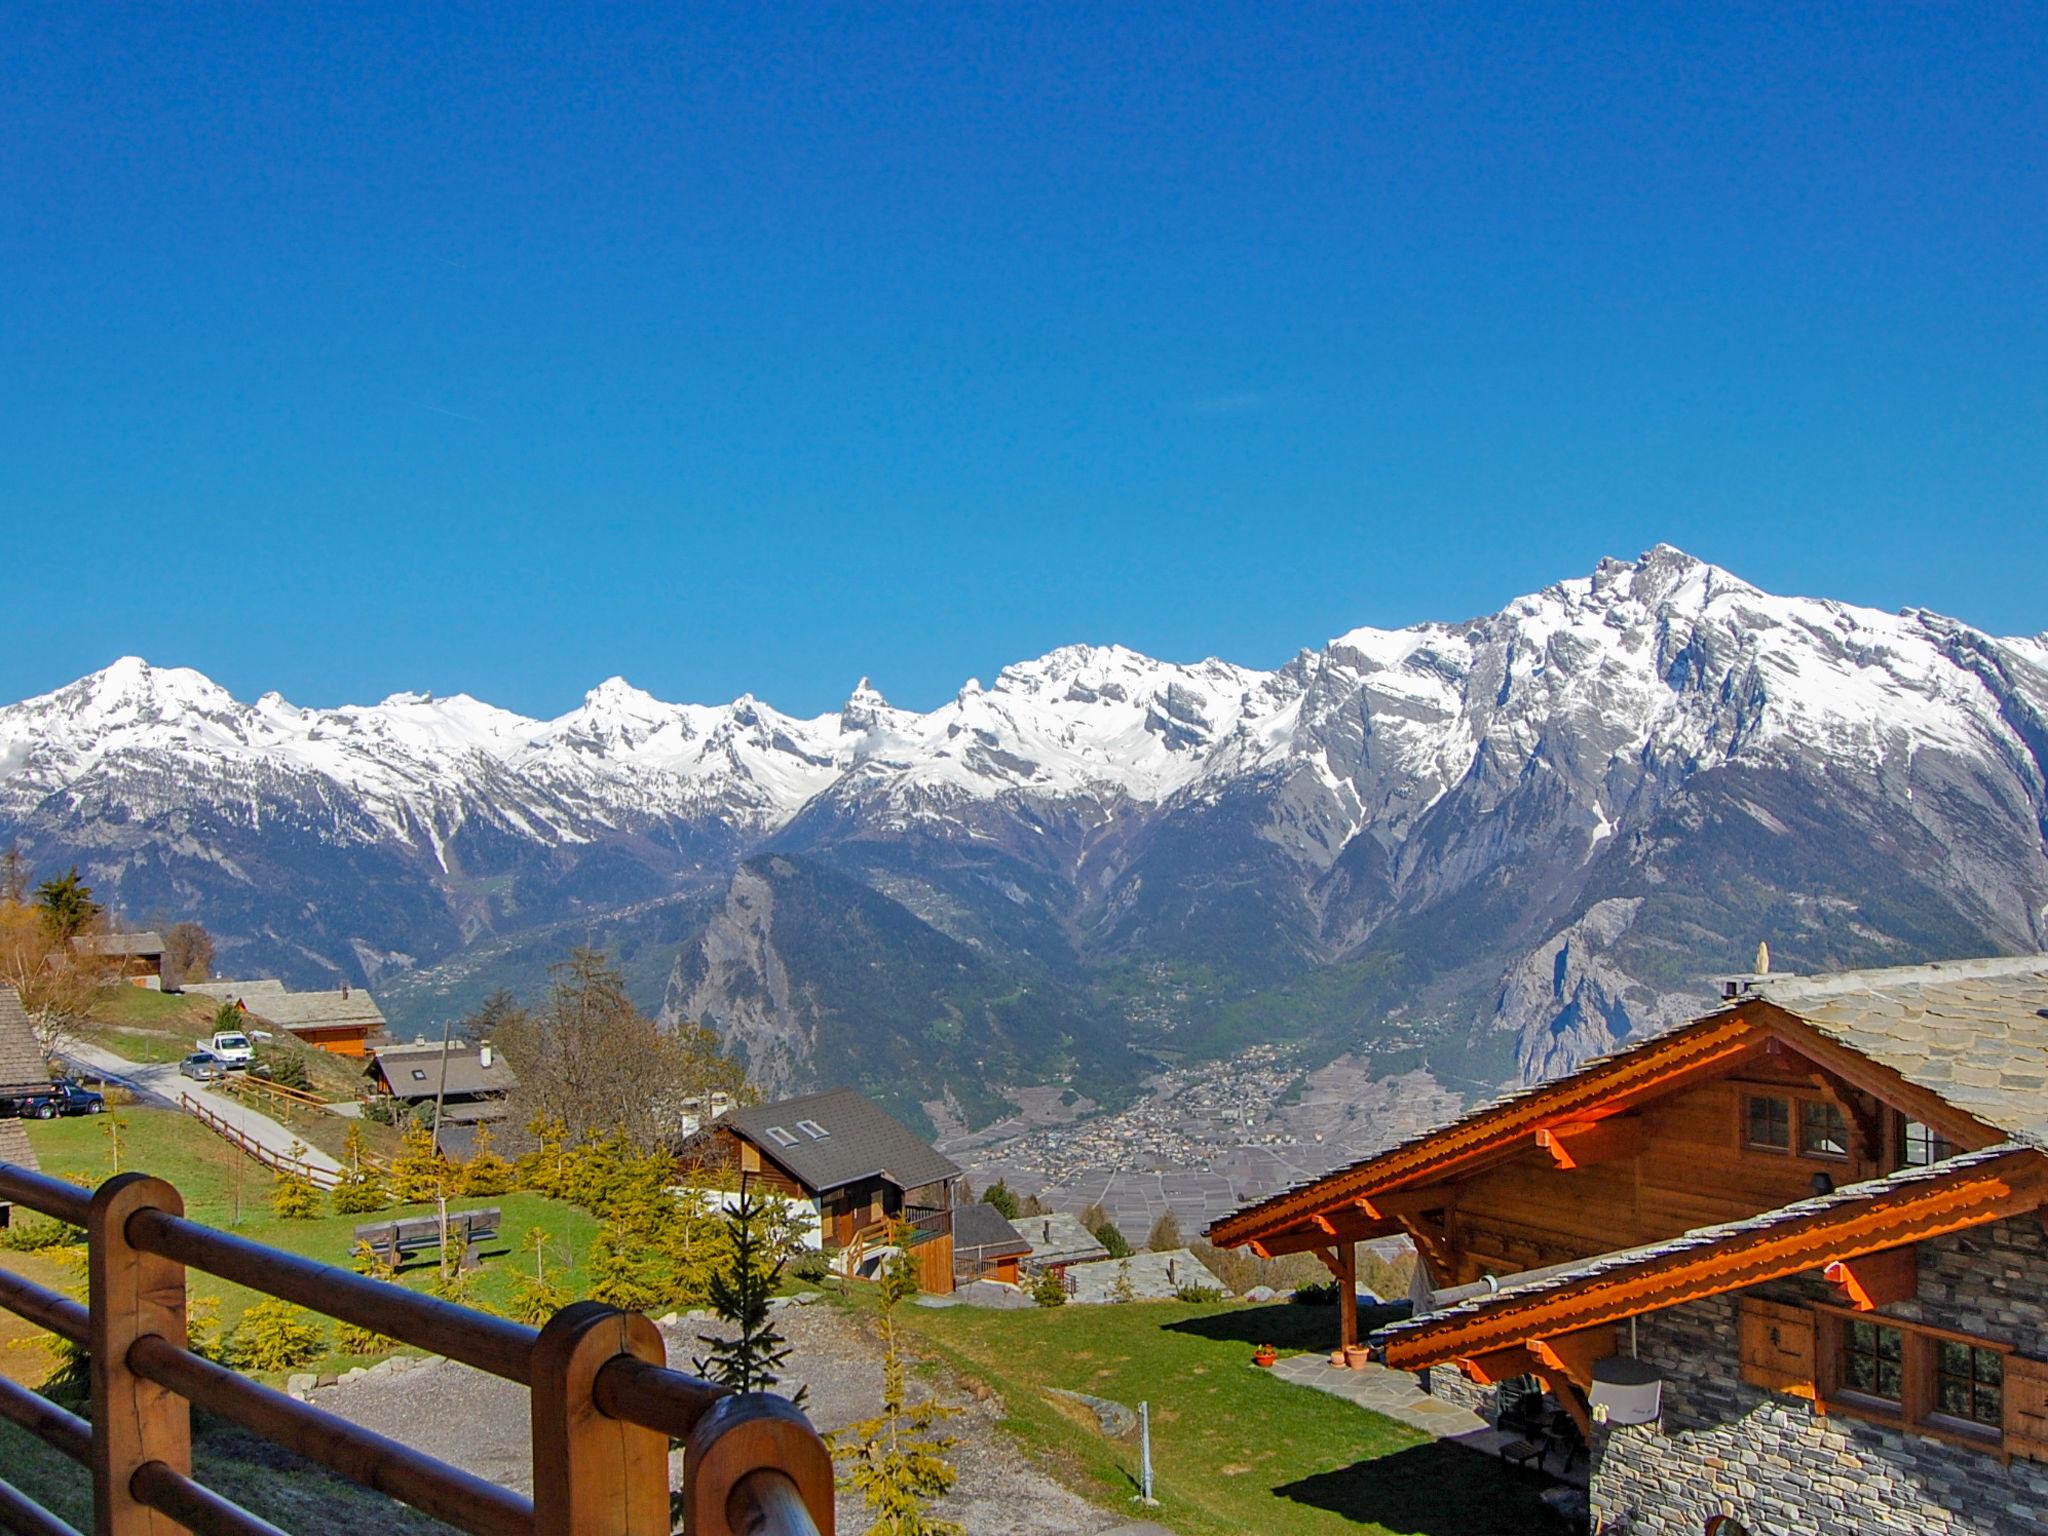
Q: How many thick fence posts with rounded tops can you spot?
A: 3